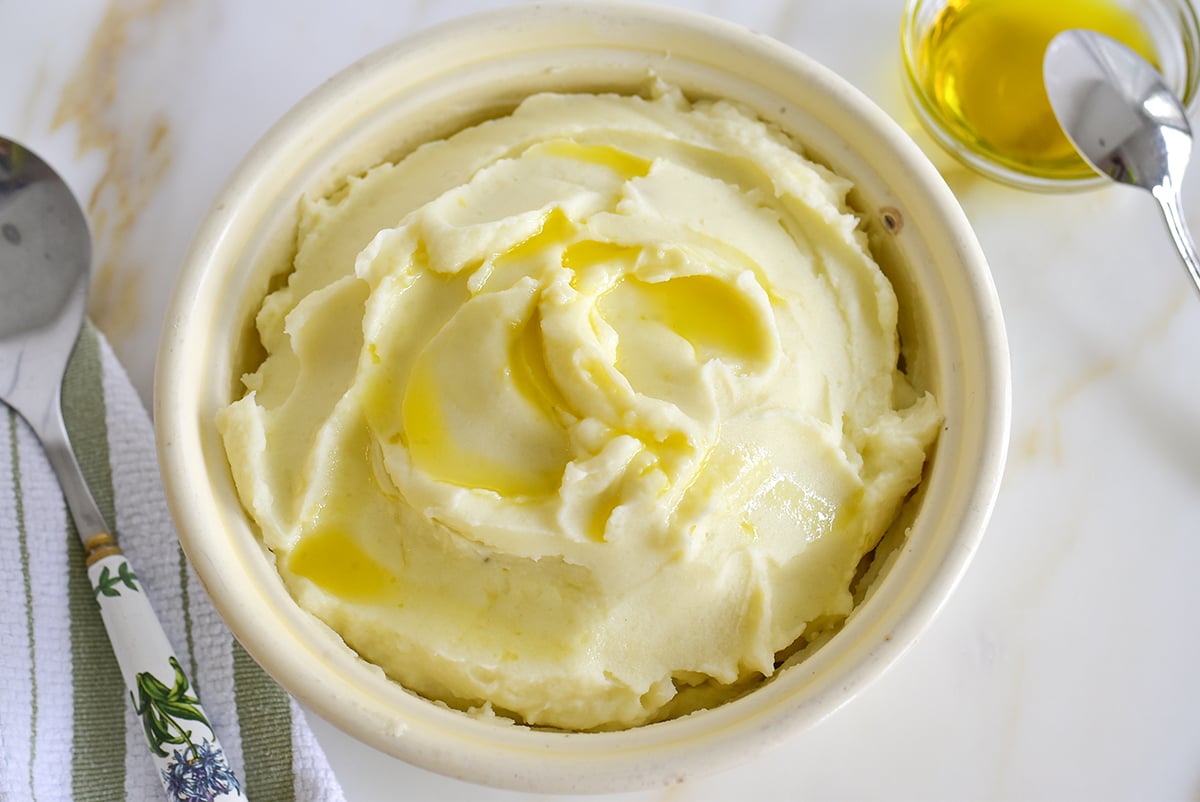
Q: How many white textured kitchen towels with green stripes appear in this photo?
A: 1